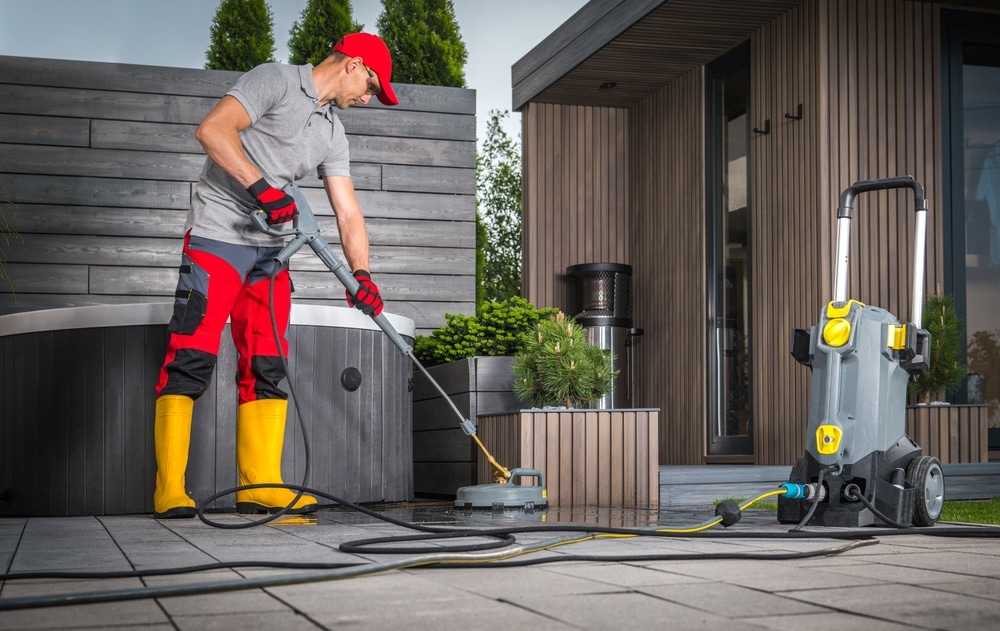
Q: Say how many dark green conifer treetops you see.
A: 3